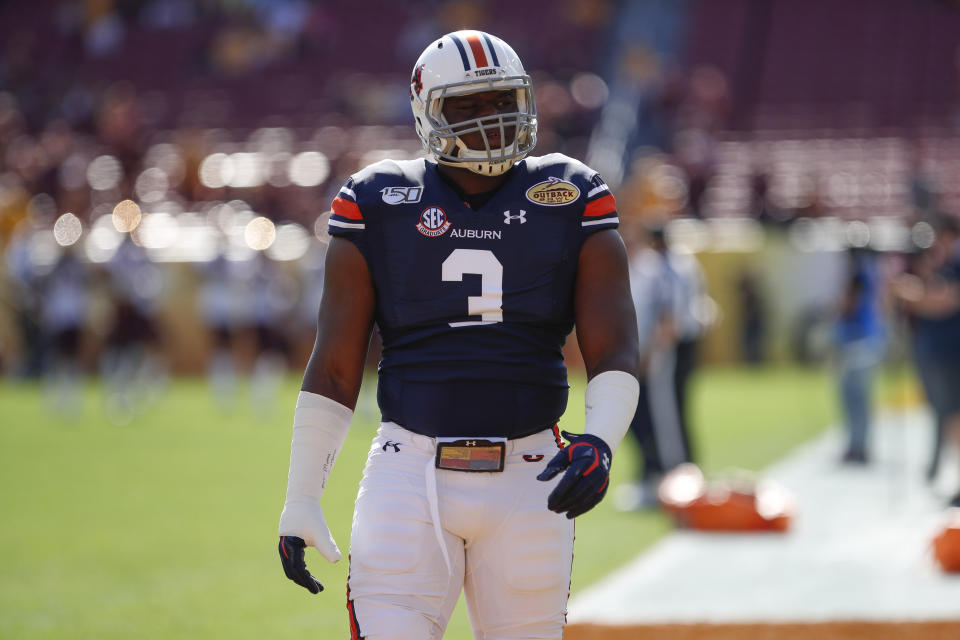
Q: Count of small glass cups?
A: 0